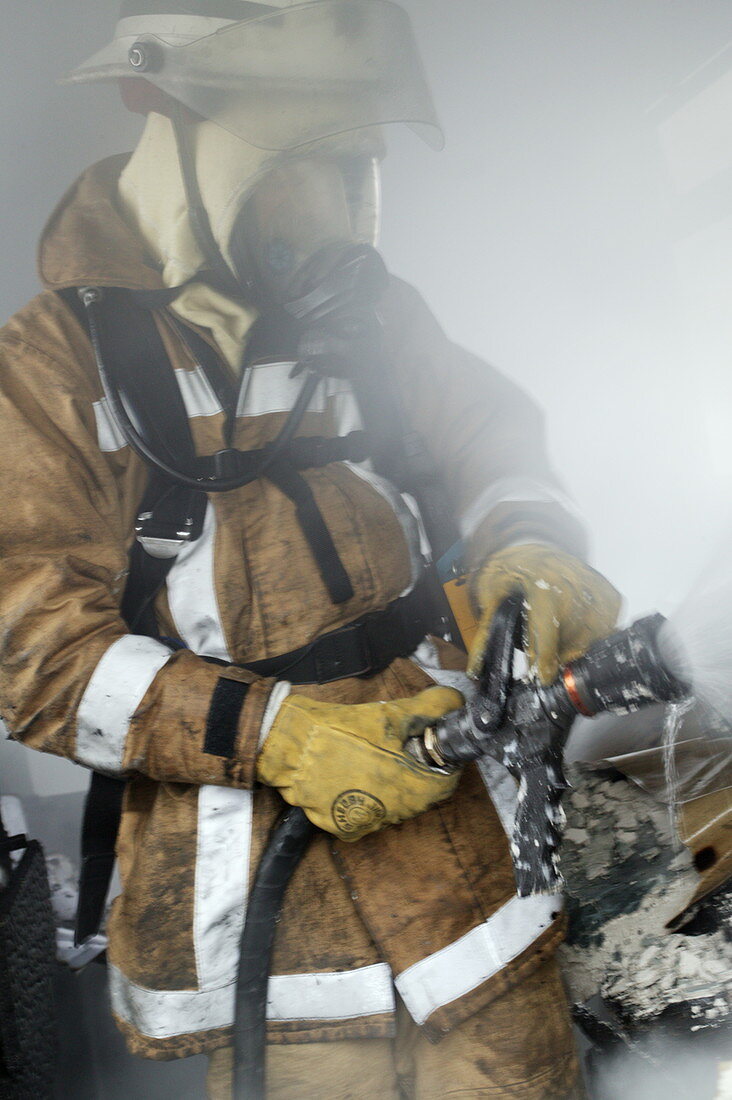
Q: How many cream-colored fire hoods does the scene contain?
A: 1